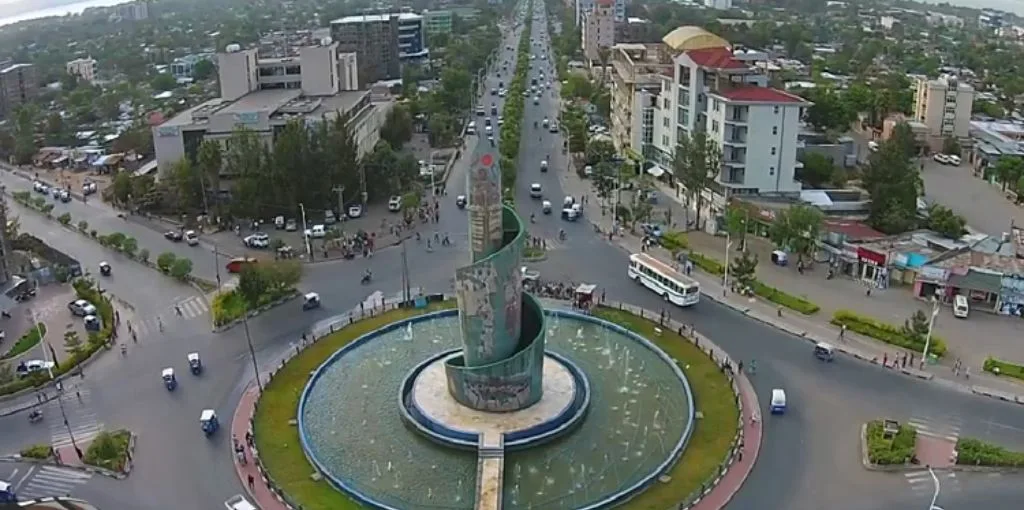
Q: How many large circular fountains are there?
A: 1